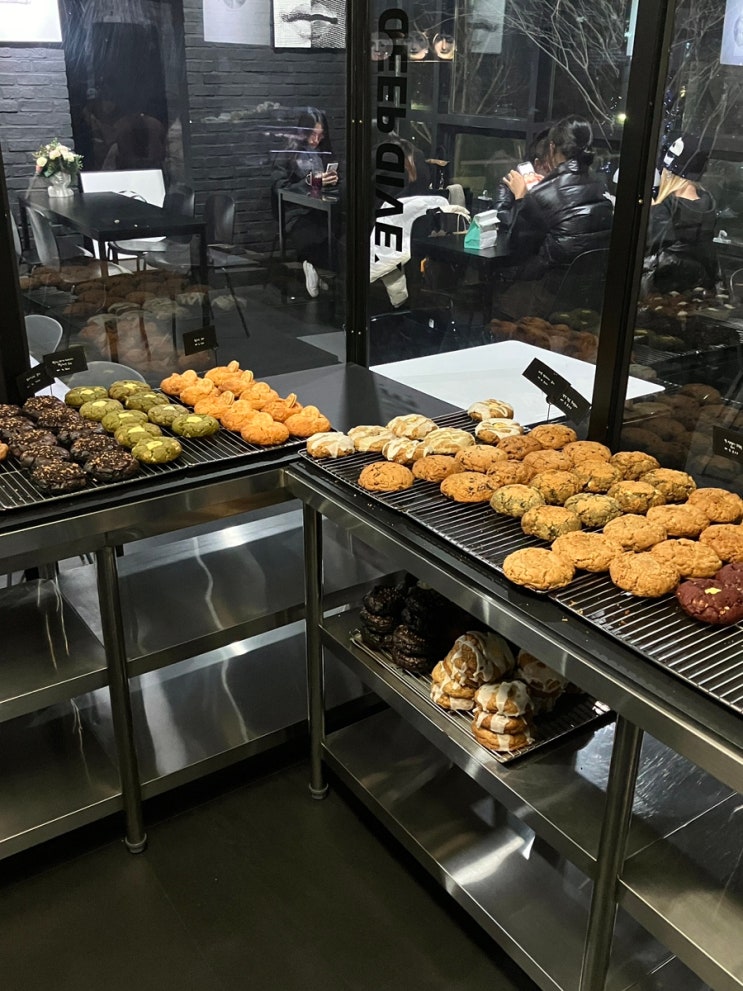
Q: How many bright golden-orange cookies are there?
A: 10